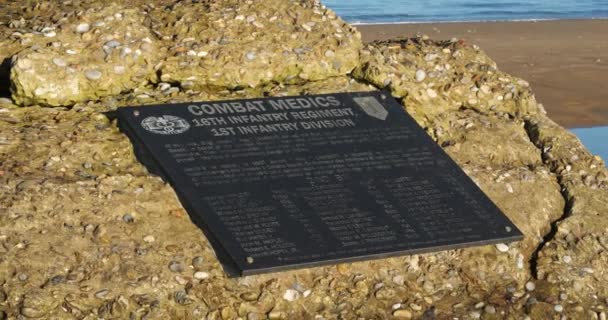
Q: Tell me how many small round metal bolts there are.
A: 4